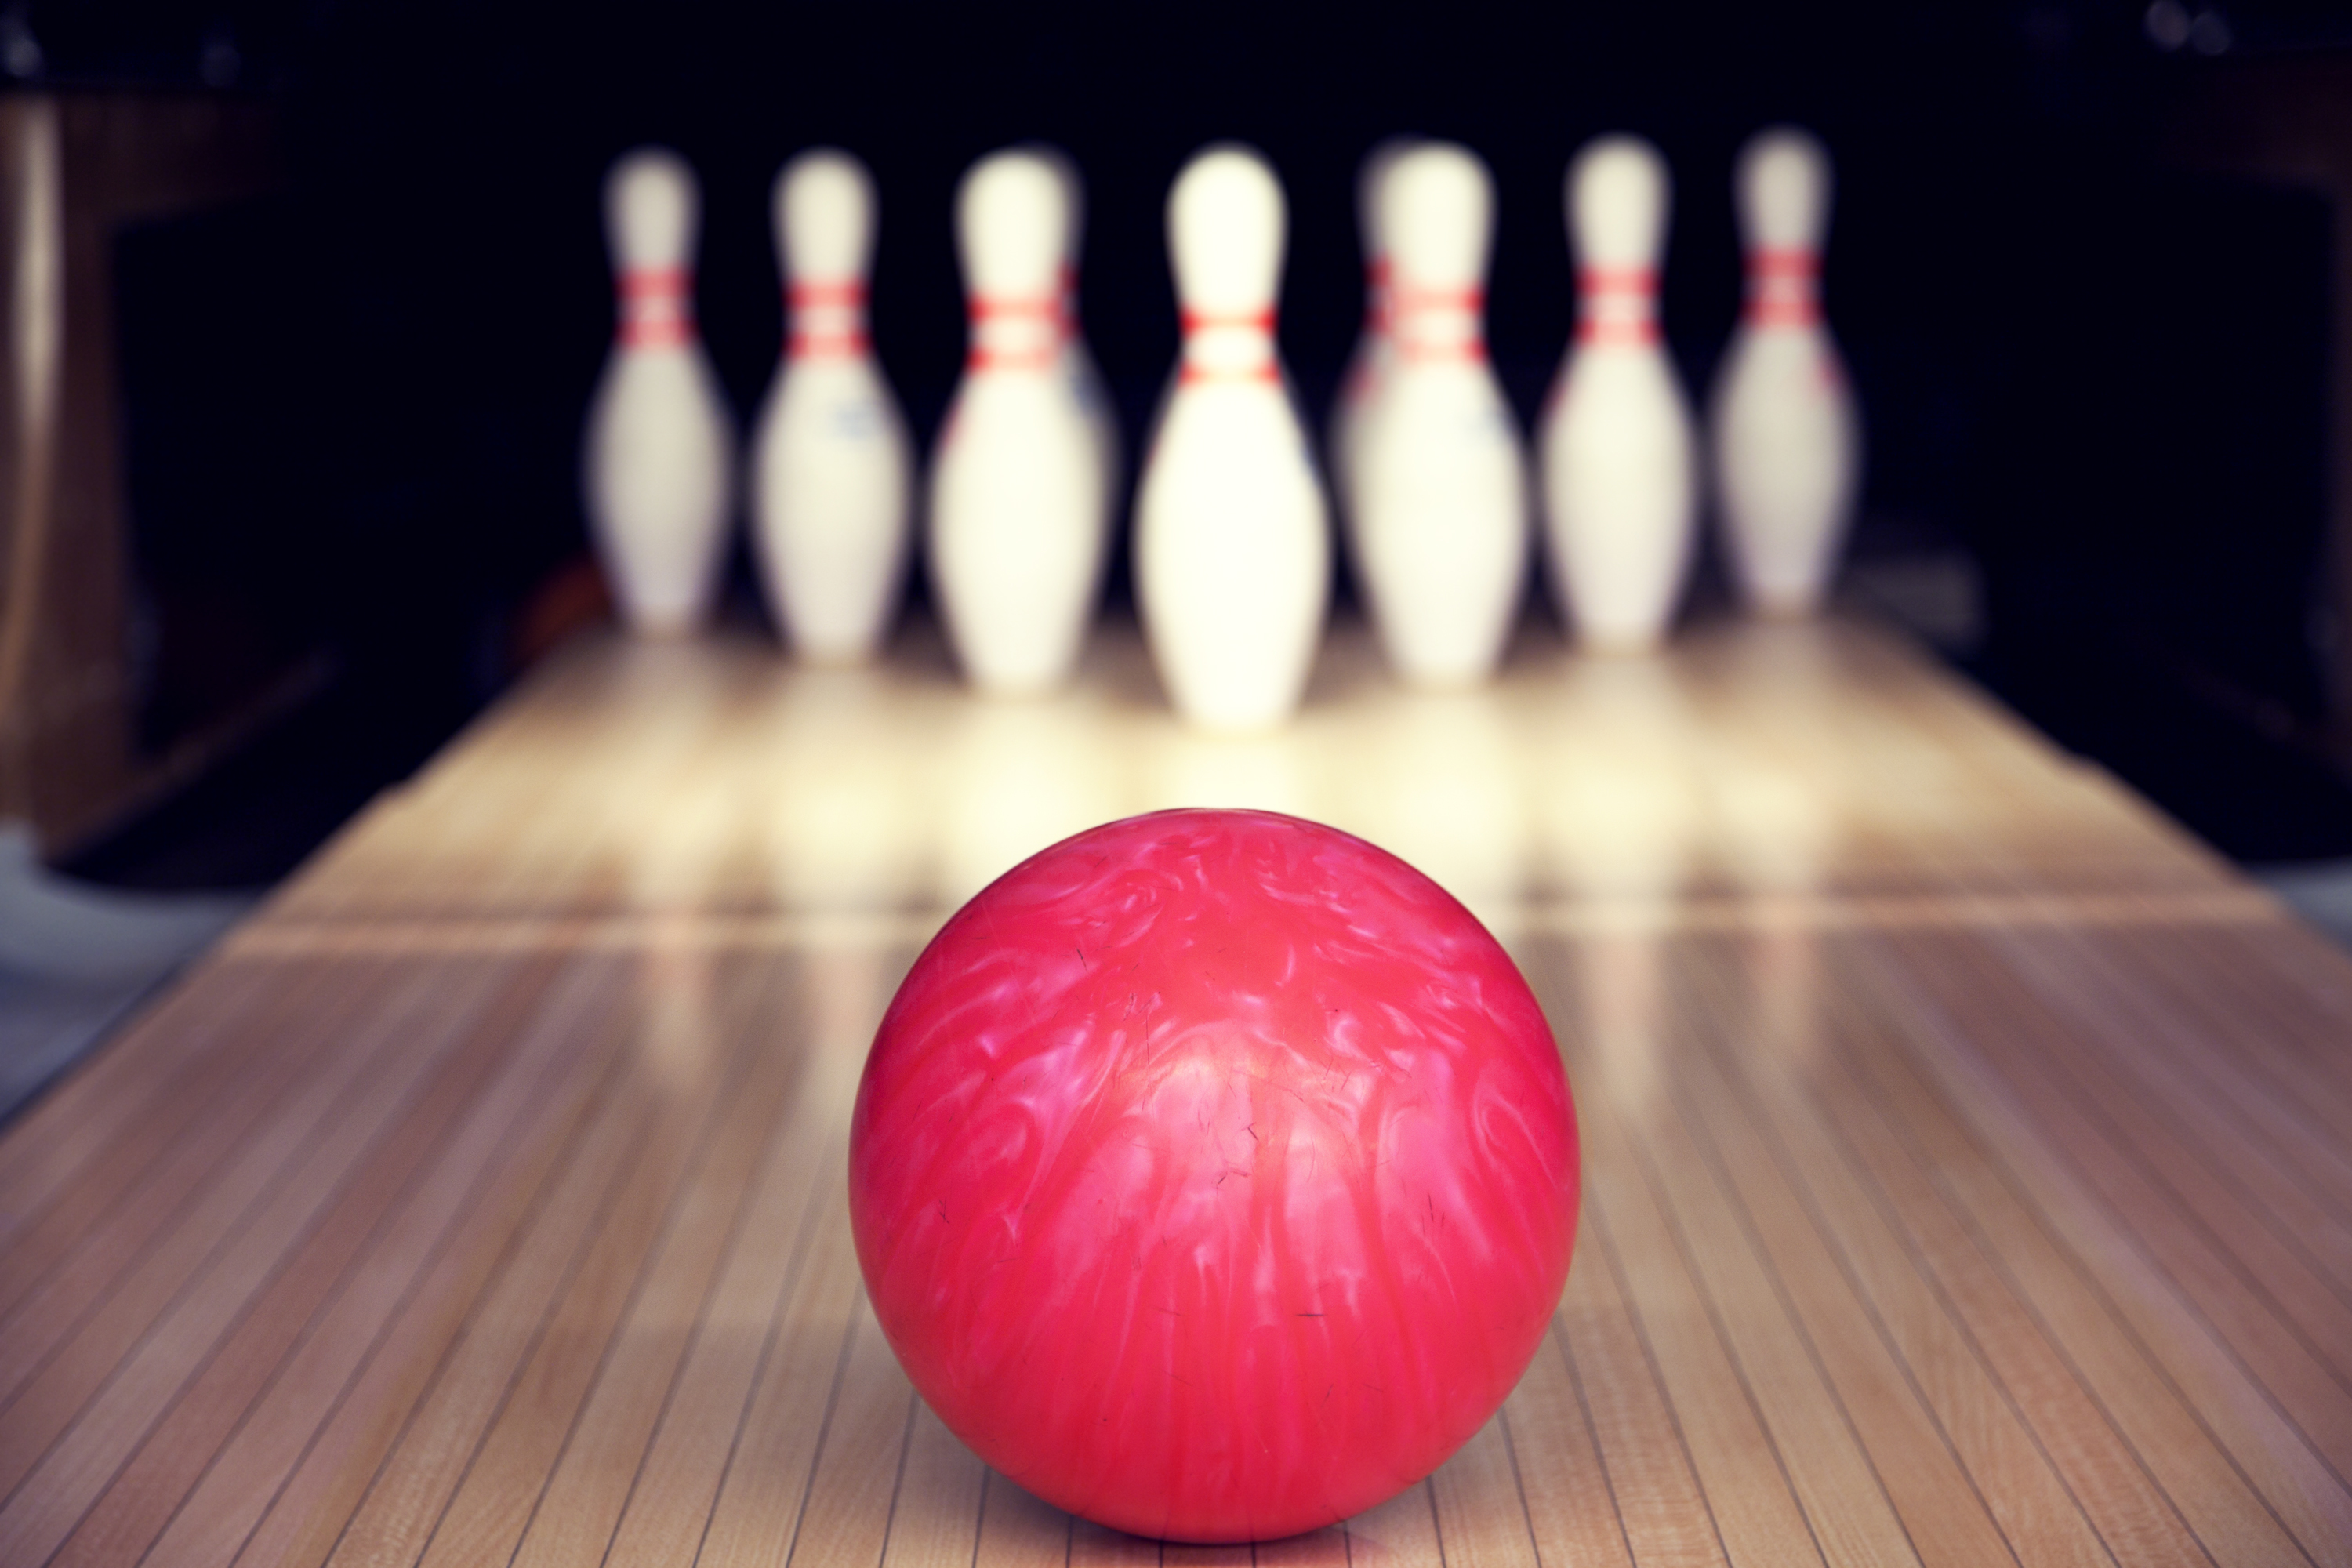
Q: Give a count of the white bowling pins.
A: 9